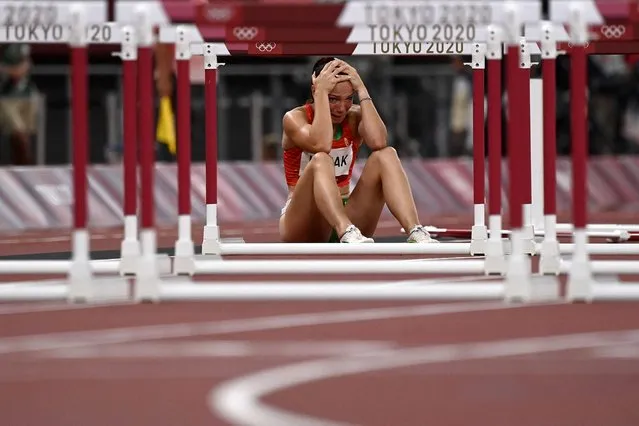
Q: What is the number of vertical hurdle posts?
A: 11